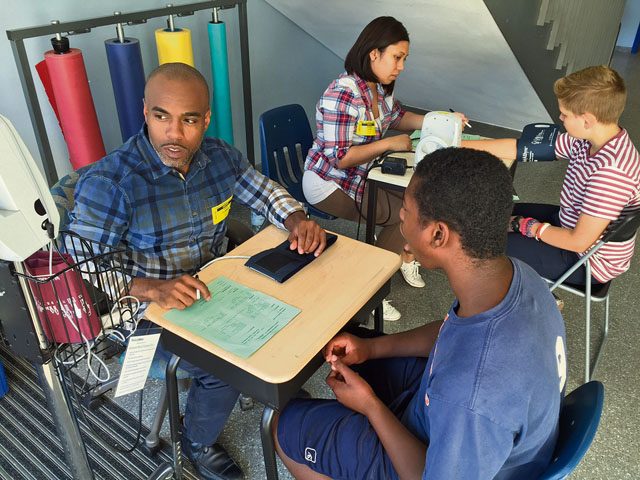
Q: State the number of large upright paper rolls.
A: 4